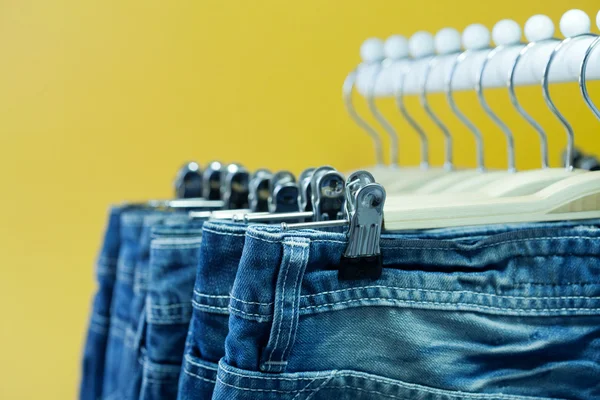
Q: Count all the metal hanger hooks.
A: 9